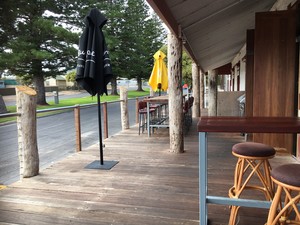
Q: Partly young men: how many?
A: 0